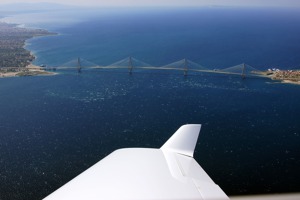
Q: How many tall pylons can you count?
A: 4